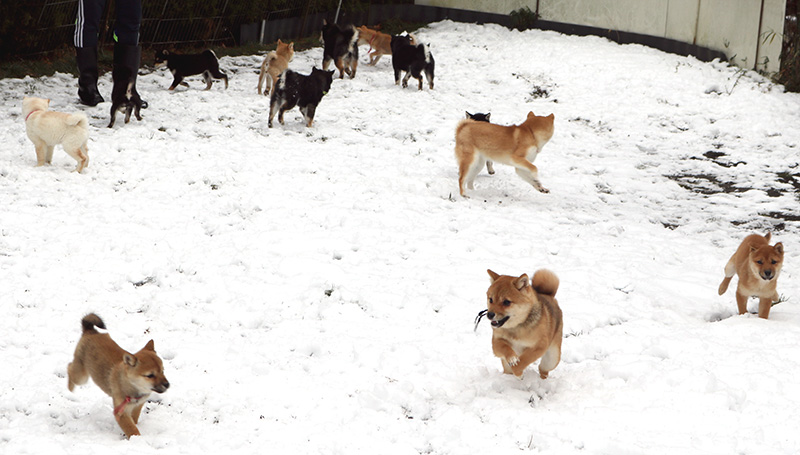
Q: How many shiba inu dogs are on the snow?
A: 13